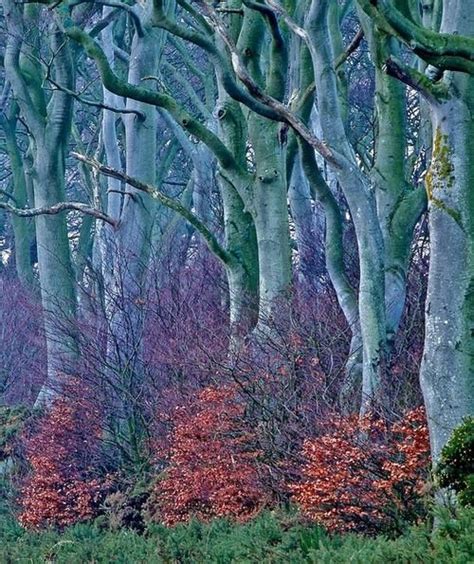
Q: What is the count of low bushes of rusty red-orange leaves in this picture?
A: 3